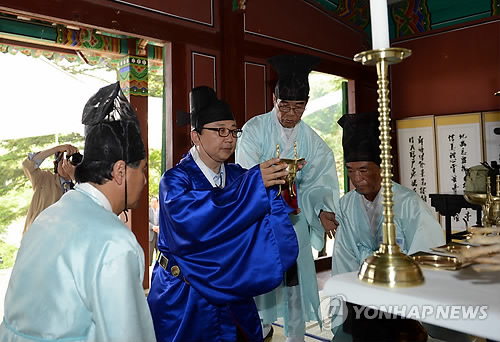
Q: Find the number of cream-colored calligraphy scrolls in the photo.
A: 3